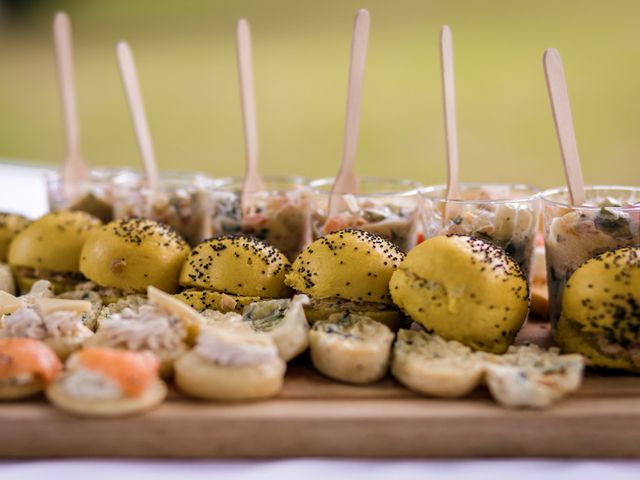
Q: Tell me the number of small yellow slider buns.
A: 7